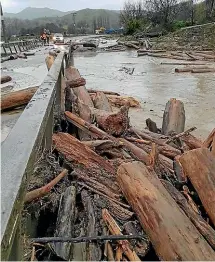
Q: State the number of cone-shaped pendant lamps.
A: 0